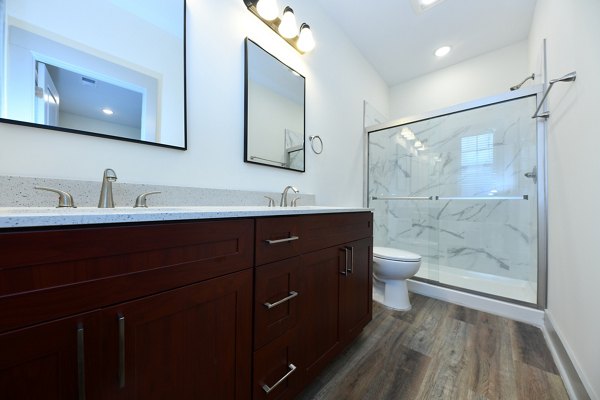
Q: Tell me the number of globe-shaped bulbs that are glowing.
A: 3